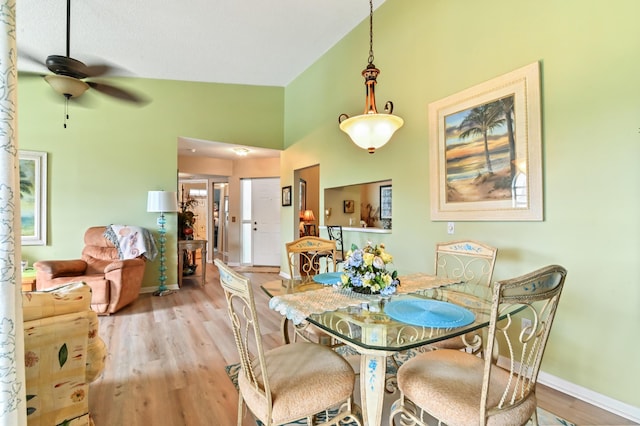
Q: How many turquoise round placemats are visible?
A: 2